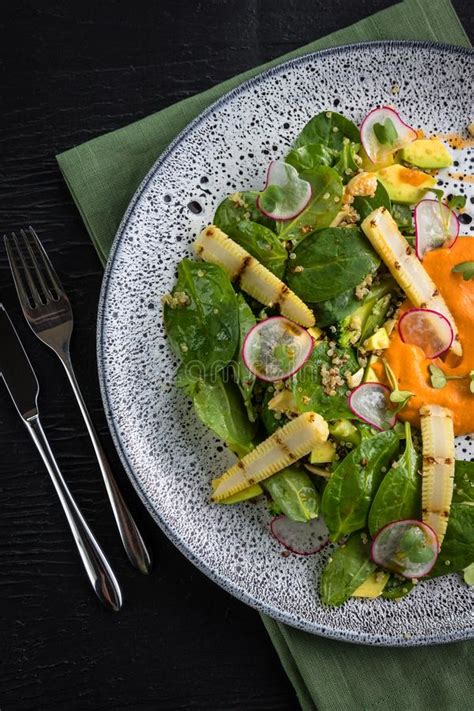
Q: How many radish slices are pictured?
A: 8